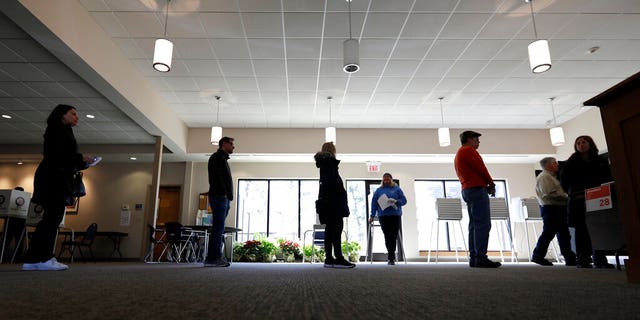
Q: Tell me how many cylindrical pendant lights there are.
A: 7